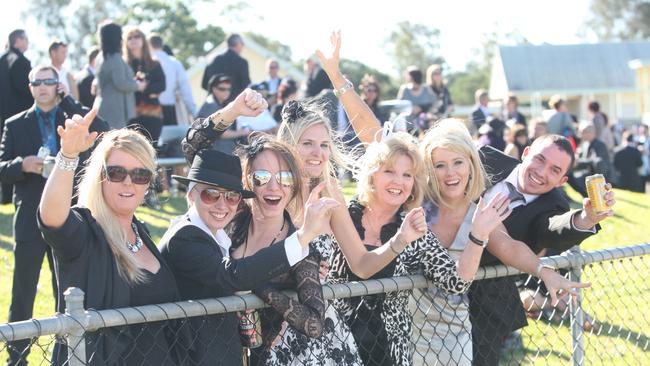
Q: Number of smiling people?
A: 7